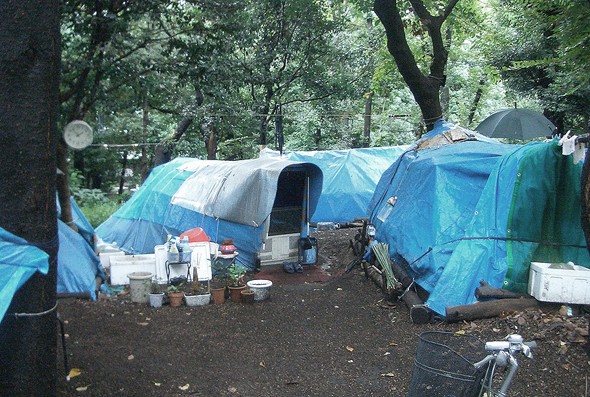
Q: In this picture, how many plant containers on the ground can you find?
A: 8